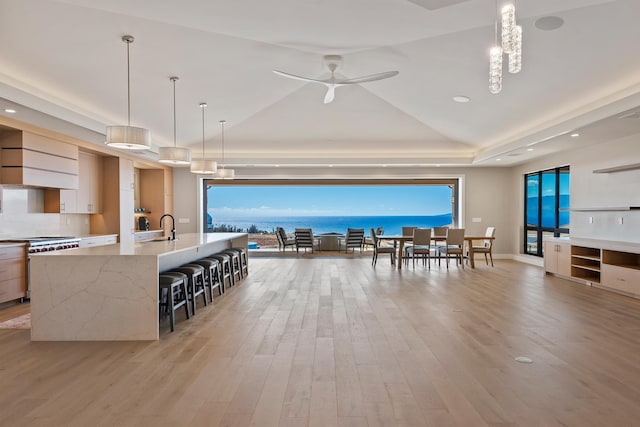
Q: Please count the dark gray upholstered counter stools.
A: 6